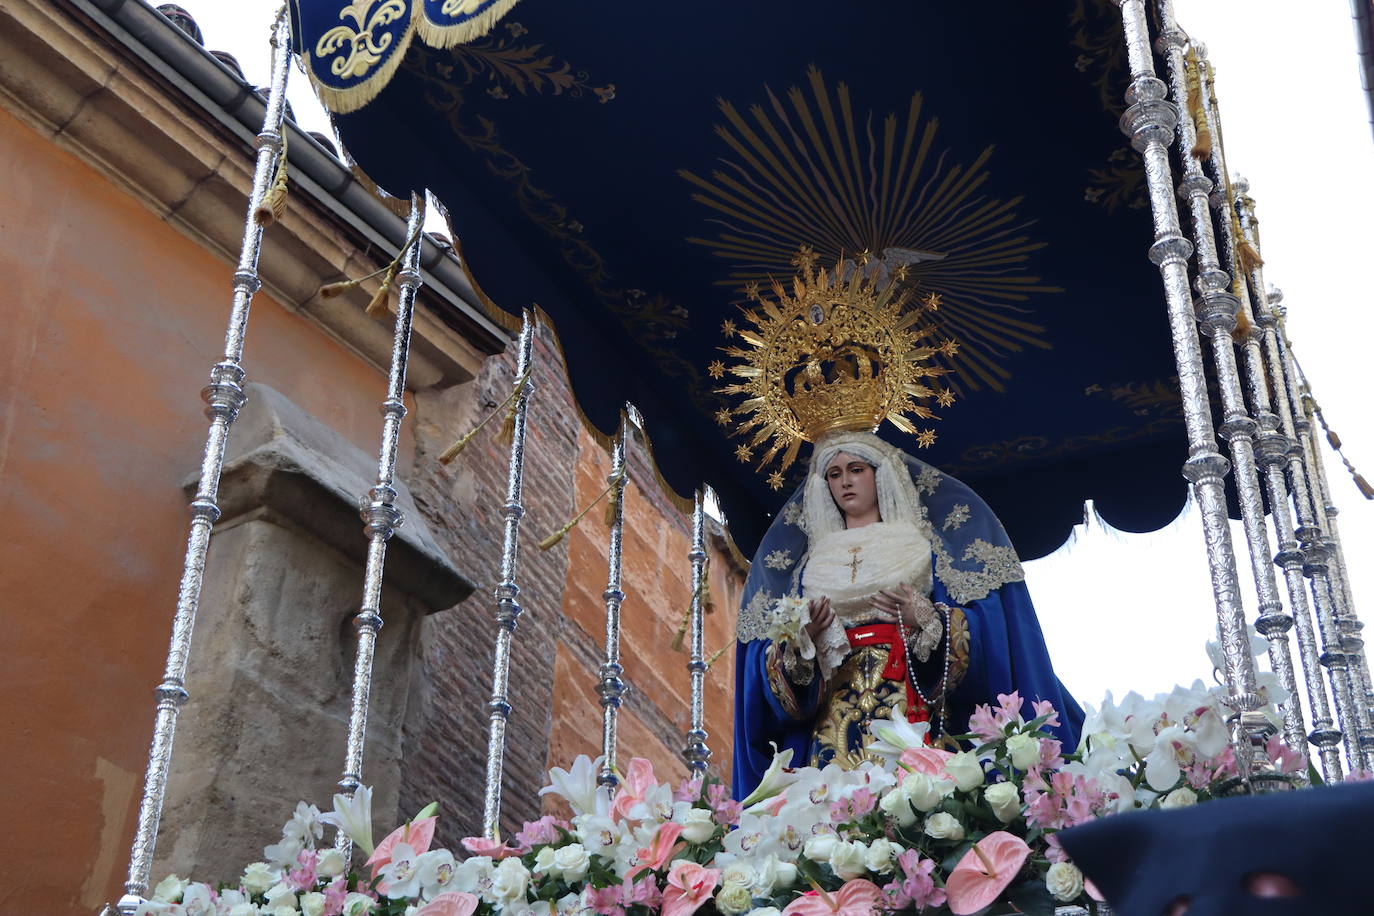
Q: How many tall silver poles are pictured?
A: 11